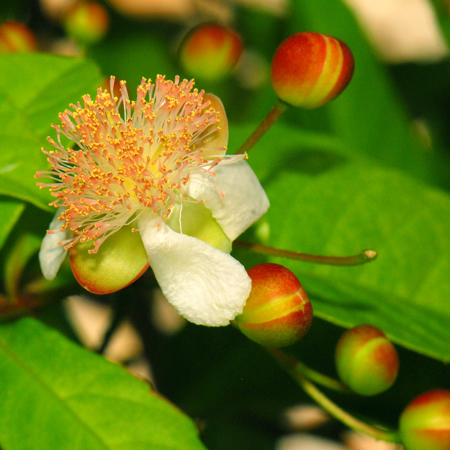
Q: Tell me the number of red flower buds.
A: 7